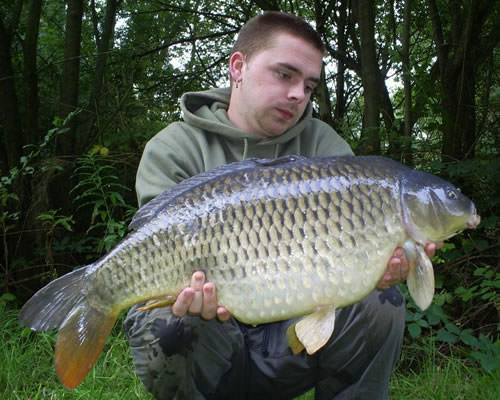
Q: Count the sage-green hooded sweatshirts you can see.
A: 1